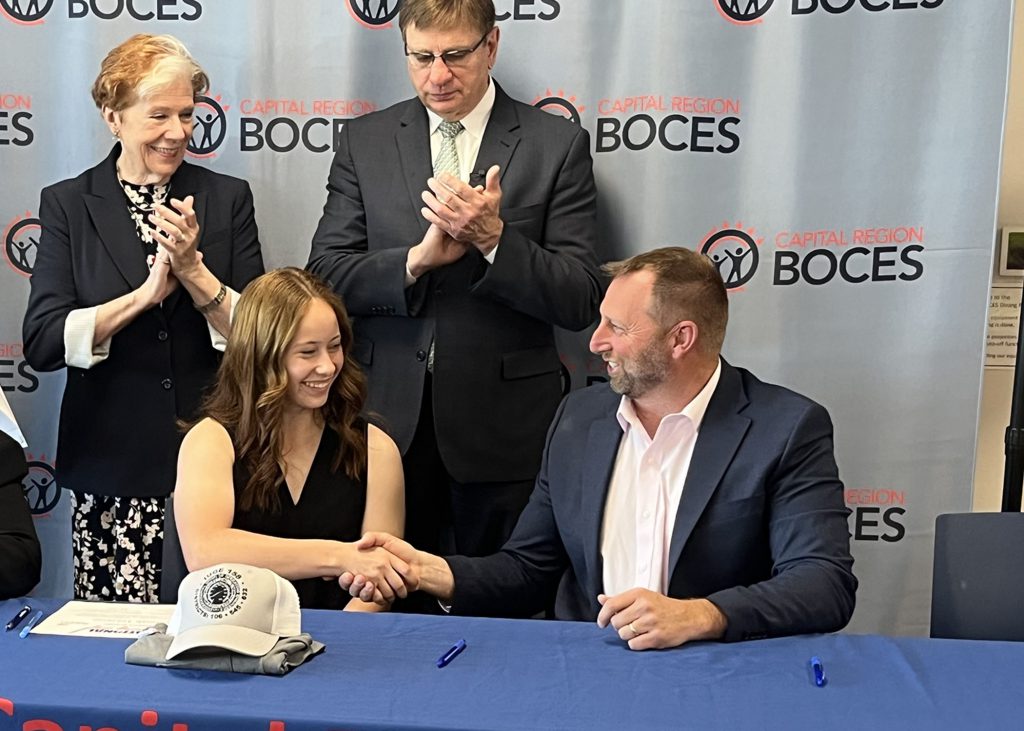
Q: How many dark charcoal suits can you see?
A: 1